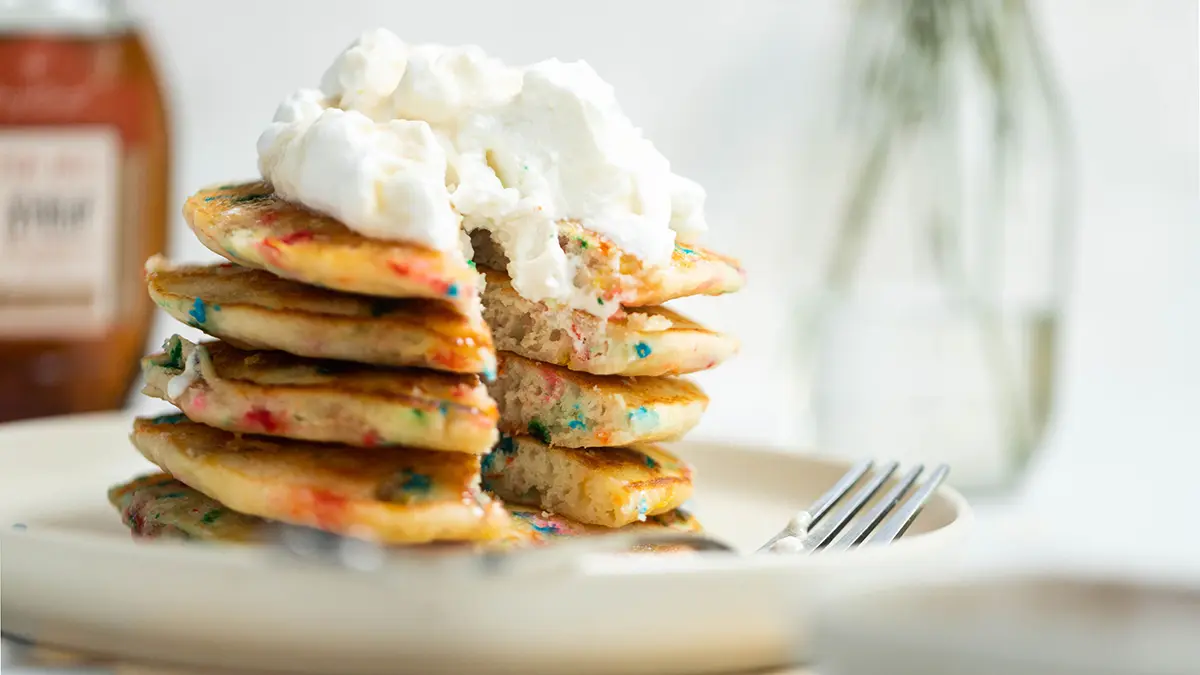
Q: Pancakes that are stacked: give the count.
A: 5